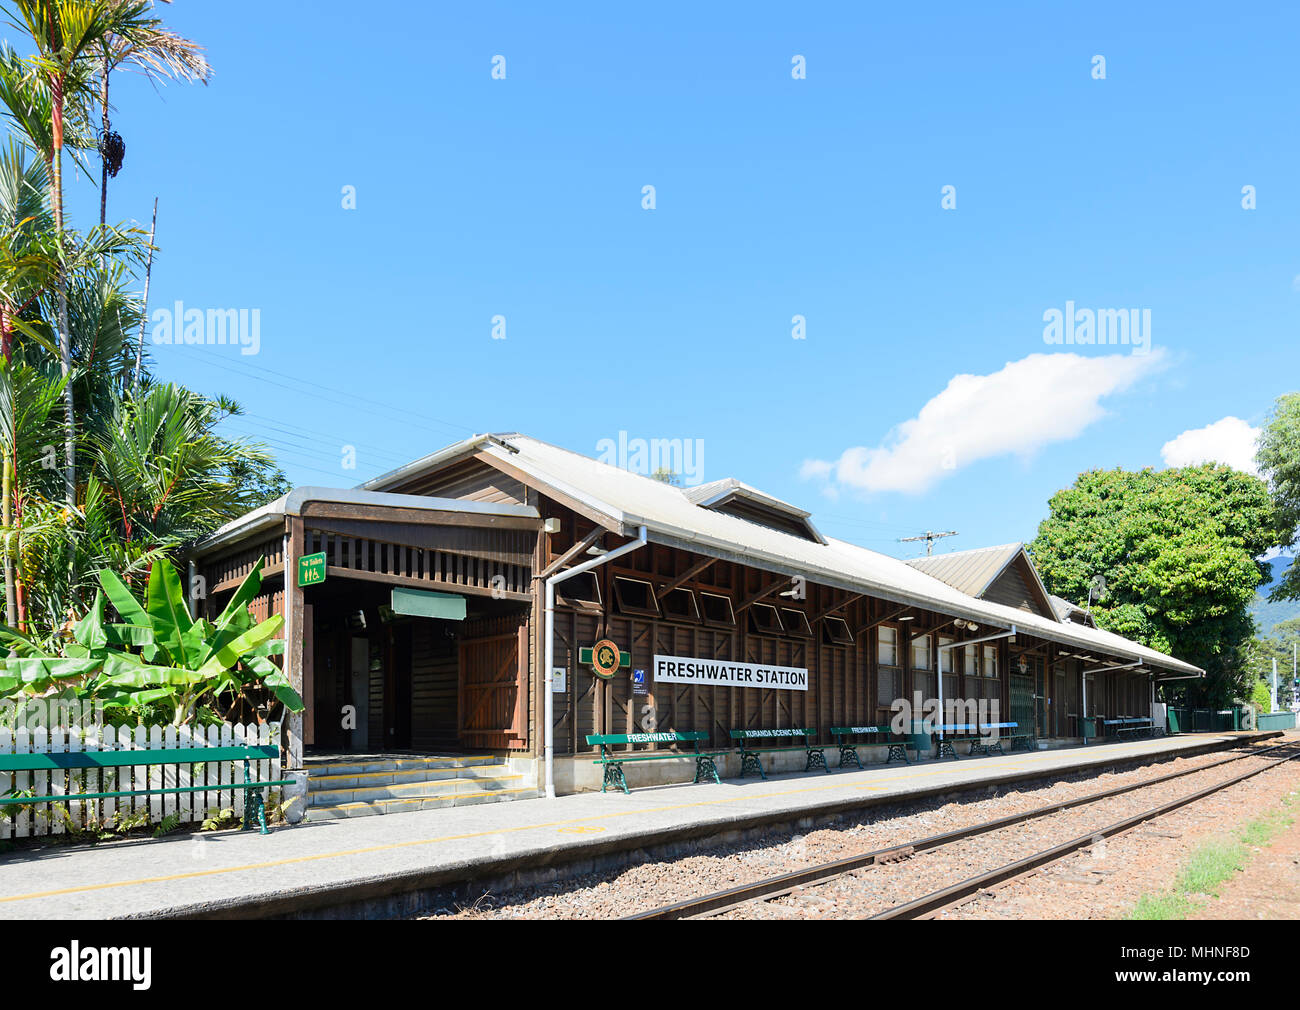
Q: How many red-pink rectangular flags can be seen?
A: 0